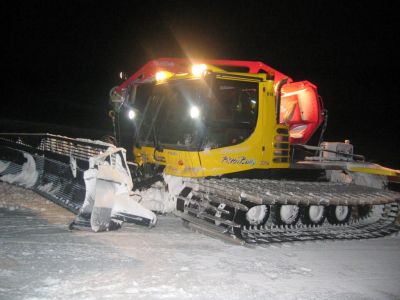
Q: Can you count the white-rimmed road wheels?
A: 4